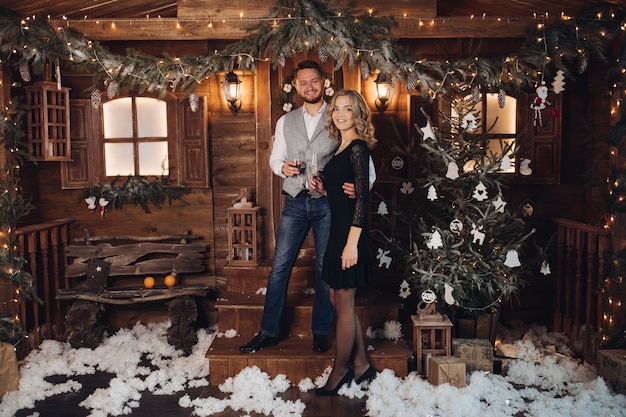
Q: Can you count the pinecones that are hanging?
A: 12